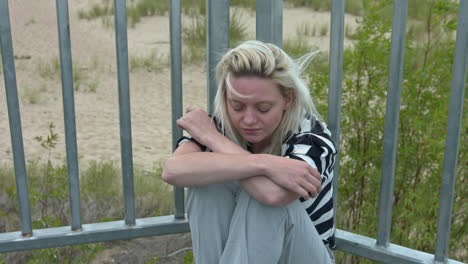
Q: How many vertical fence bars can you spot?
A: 9